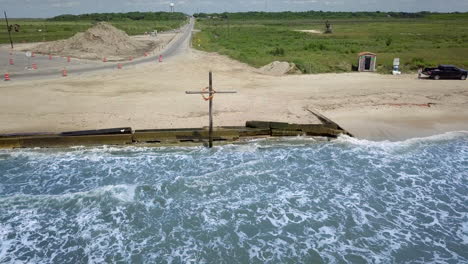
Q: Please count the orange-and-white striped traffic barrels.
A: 12